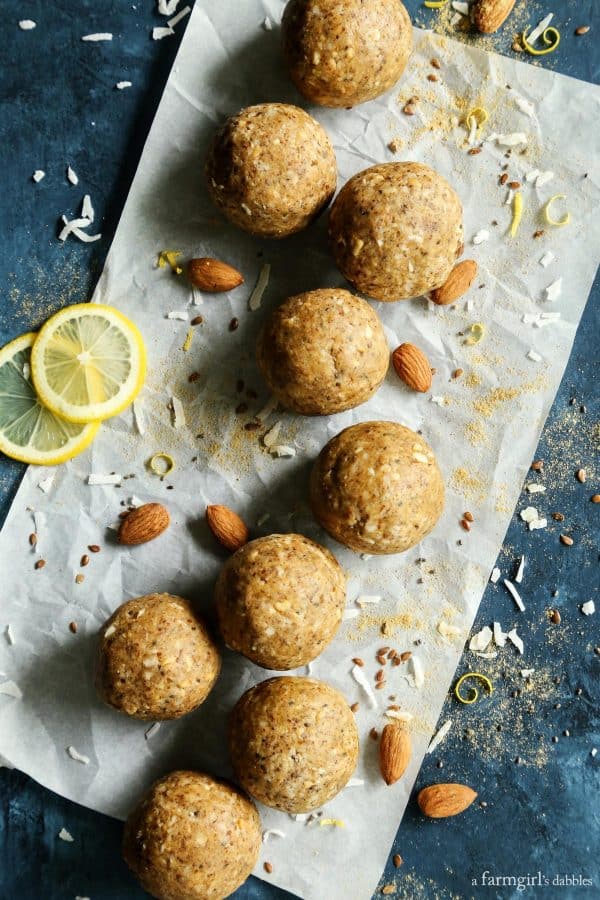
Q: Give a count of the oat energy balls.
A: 9